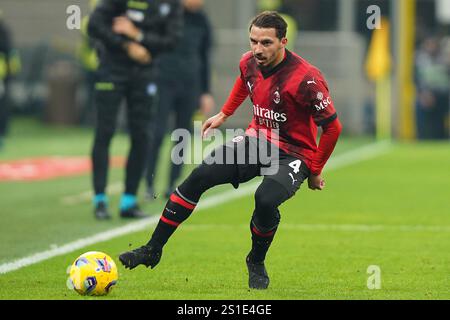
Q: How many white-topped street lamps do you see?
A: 0